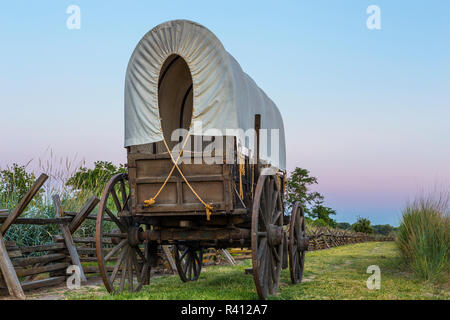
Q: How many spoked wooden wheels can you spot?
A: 4